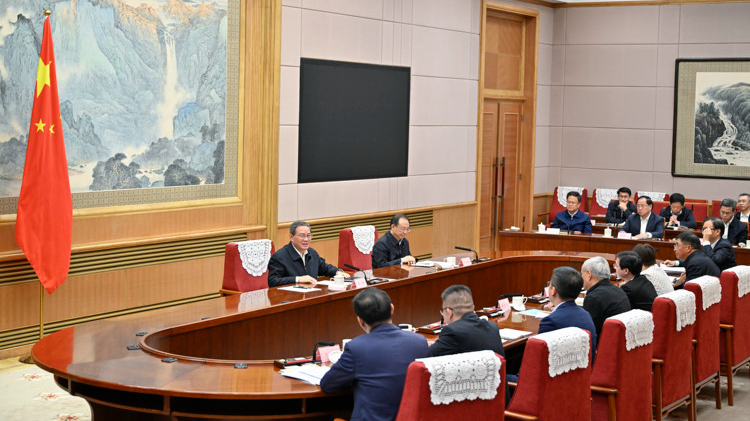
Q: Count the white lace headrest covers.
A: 11